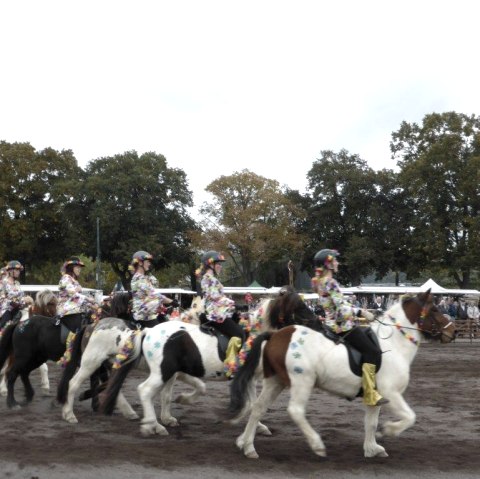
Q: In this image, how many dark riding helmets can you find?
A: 5